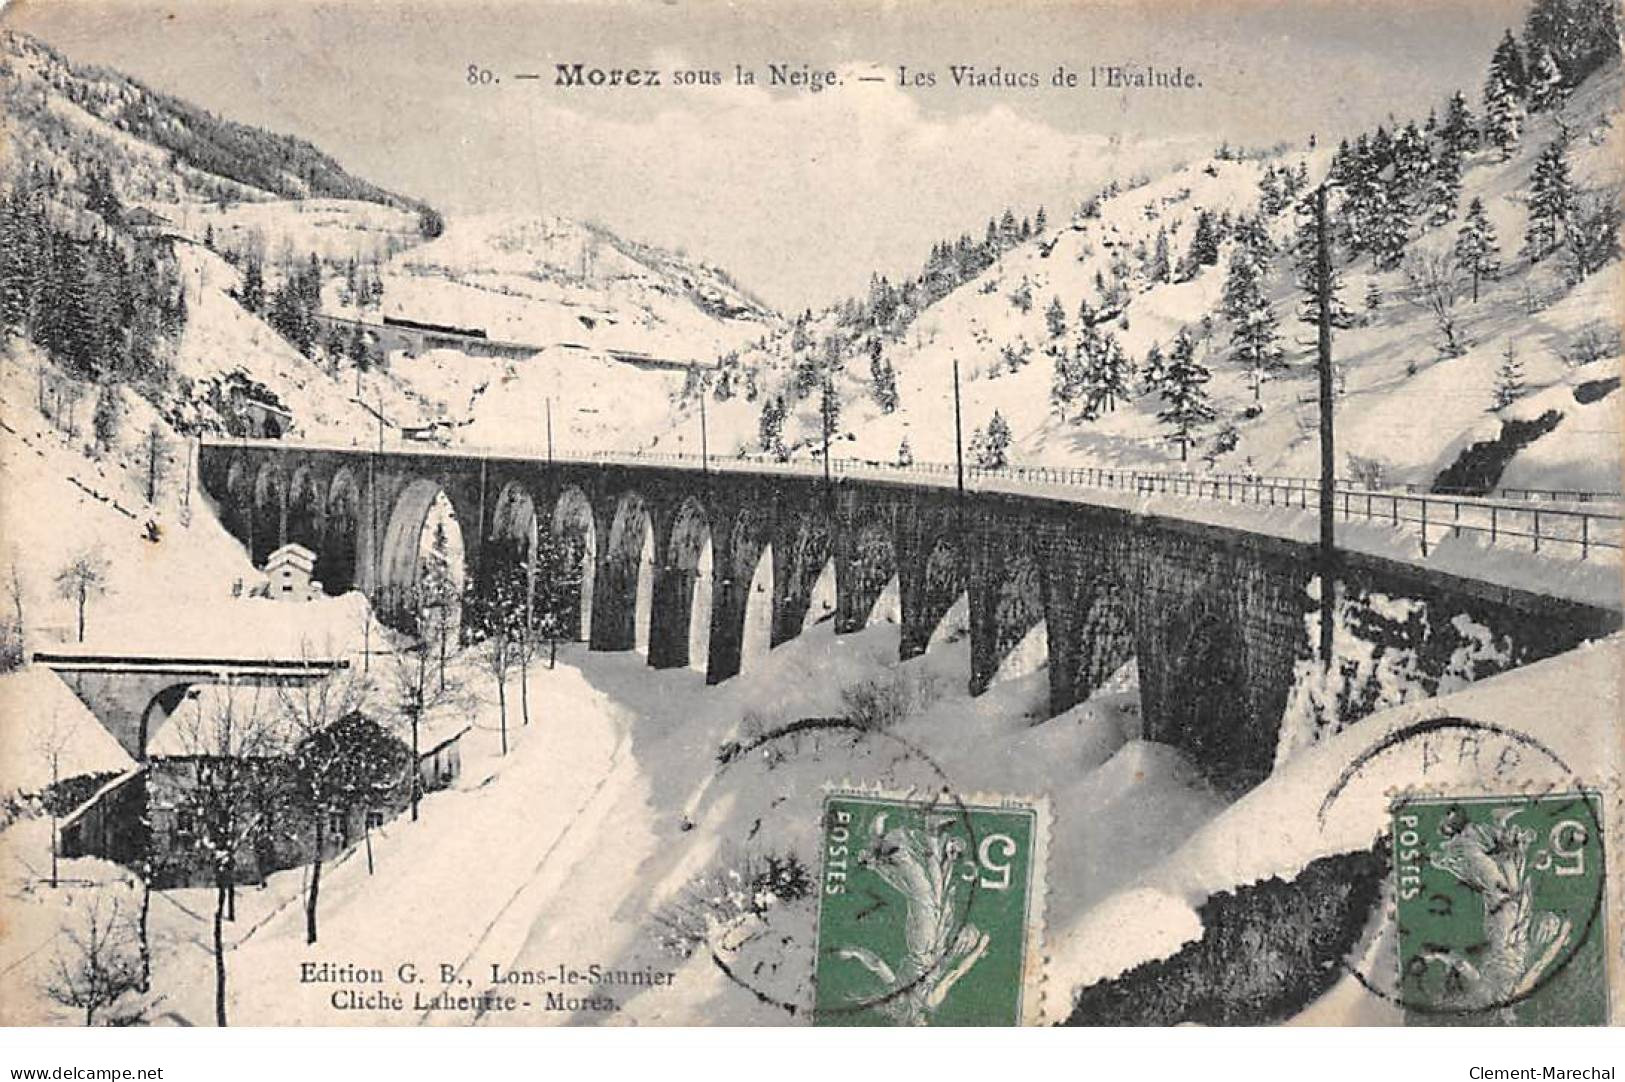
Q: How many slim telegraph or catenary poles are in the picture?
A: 6